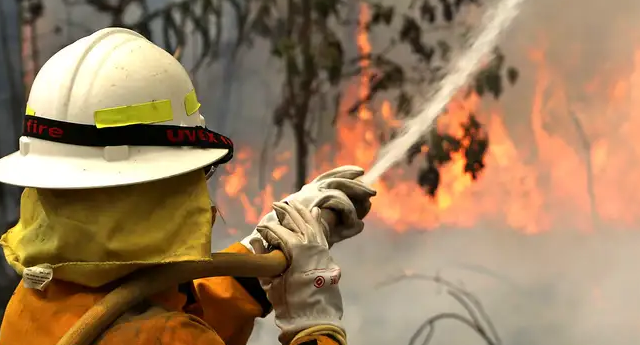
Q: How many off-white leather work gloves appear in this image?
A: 2